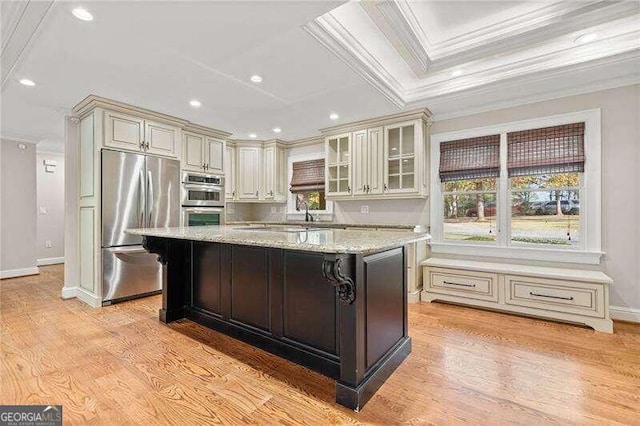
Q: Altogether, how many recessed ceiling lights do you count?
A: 9